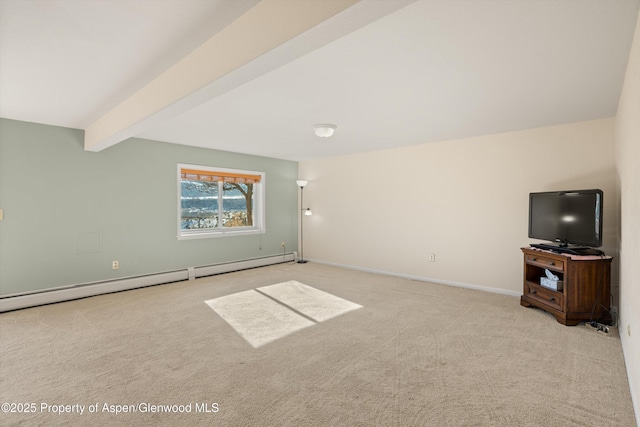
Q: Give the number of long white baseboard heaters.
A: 2